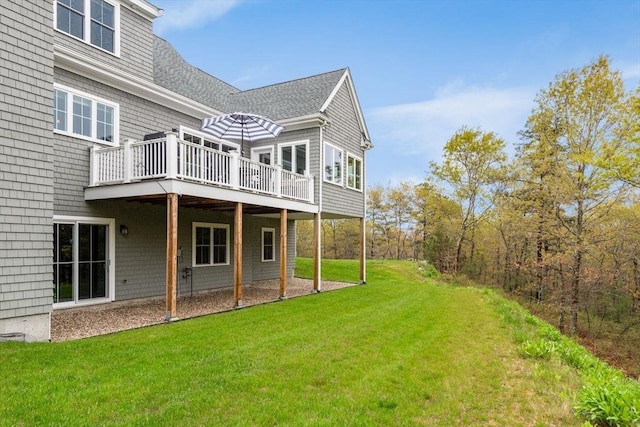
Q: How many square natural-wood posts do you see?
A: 5